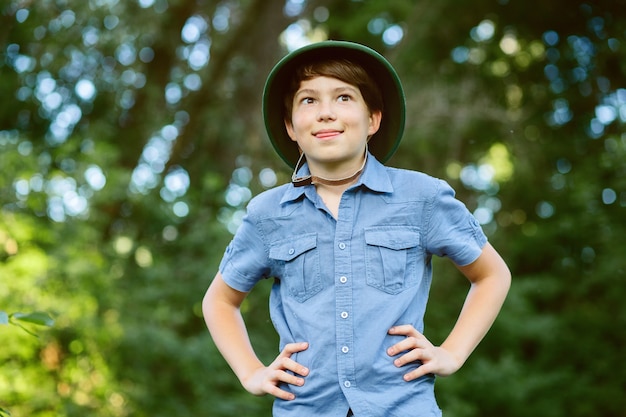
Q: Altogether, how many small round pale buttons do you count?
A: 6